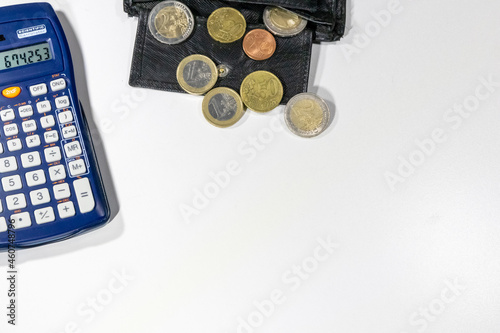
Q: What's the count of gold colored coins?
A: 2